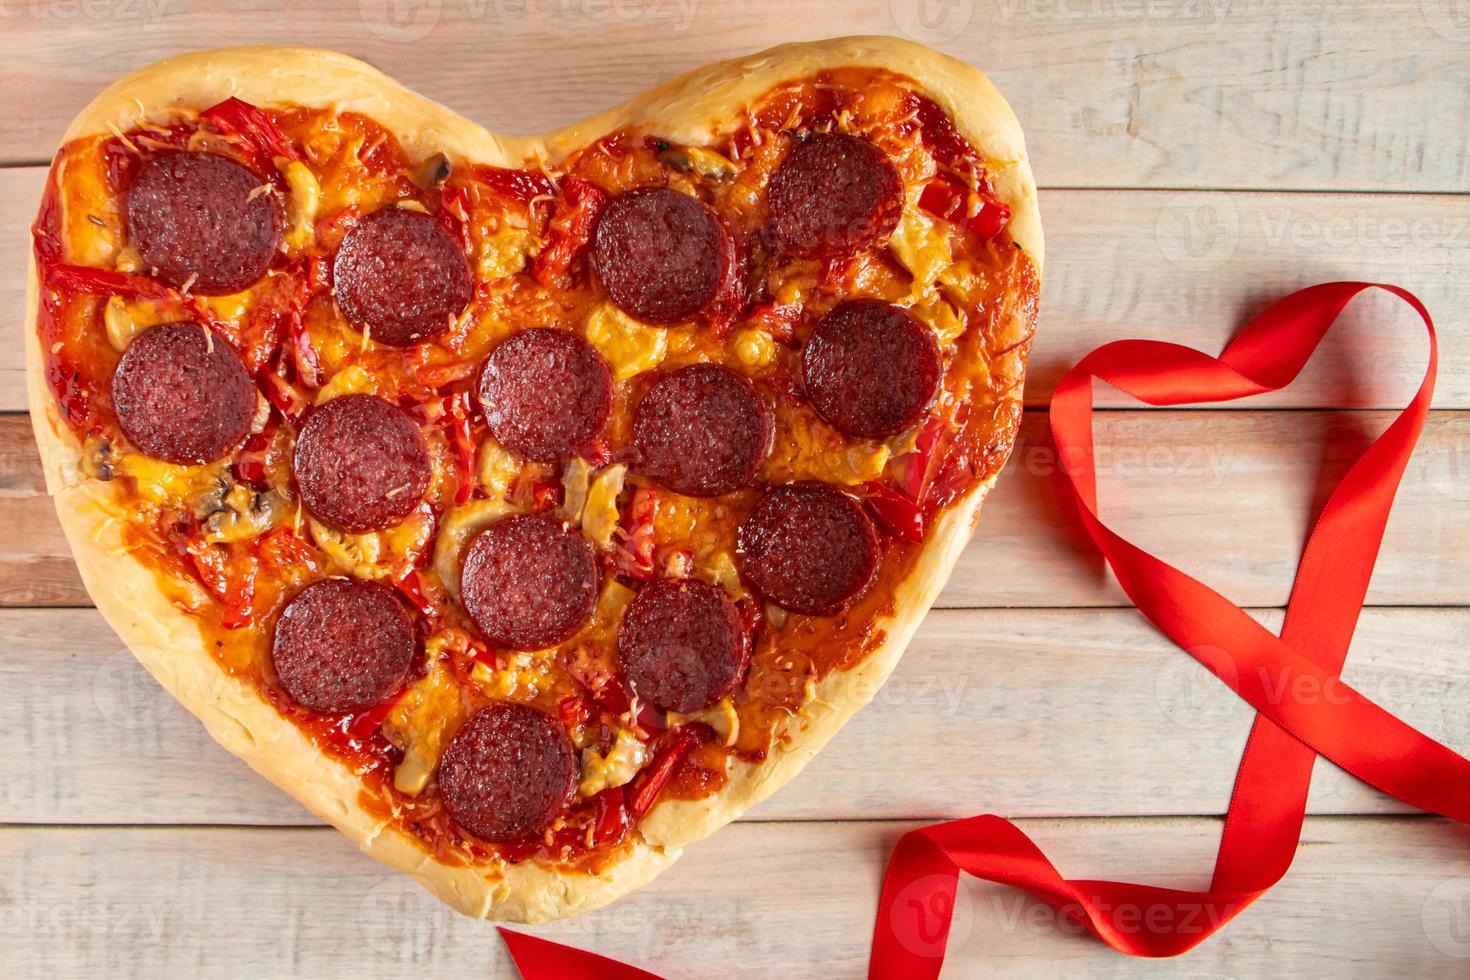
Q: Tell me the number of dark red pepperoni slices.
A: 14